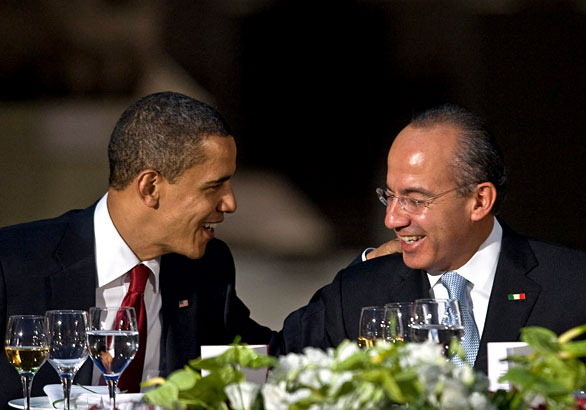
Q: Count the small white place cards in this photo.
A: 2